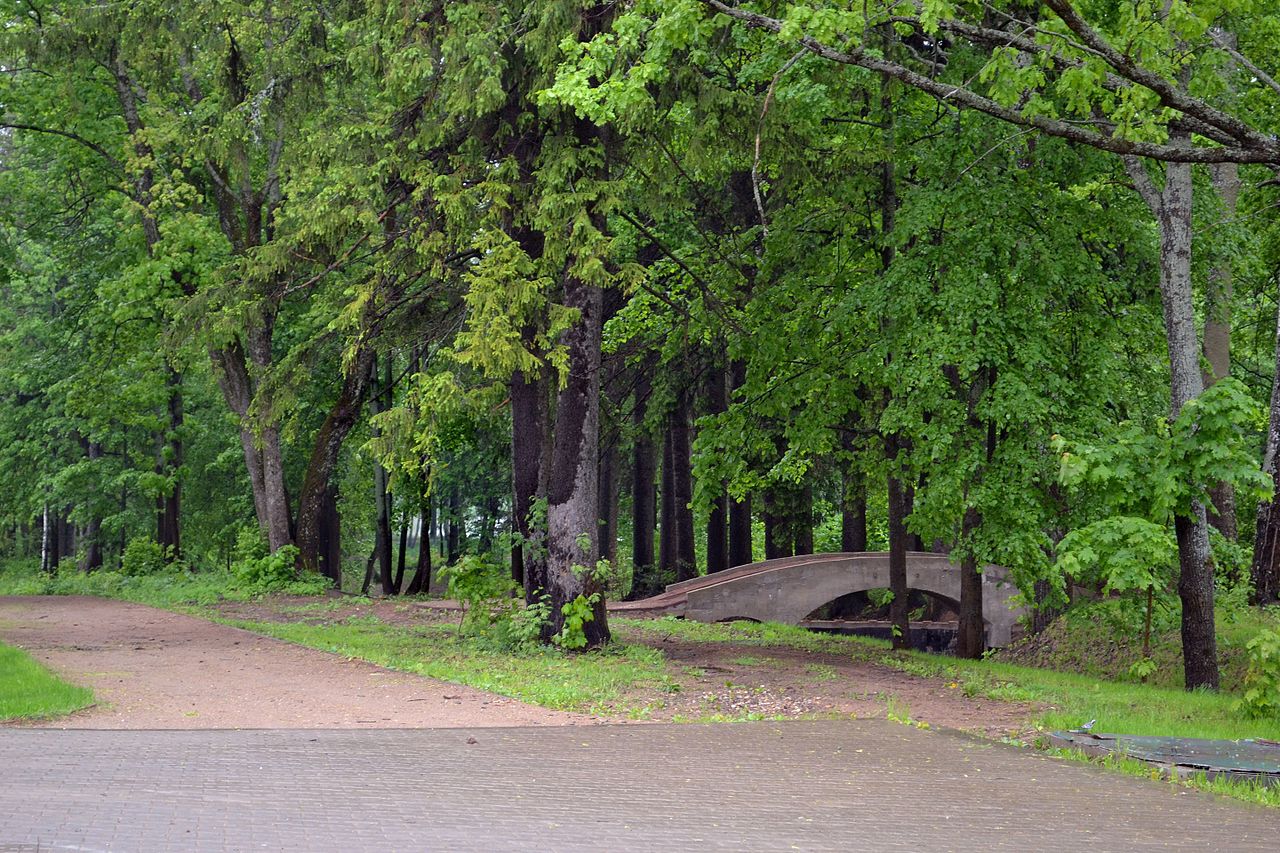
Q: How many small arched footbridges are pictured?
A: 1